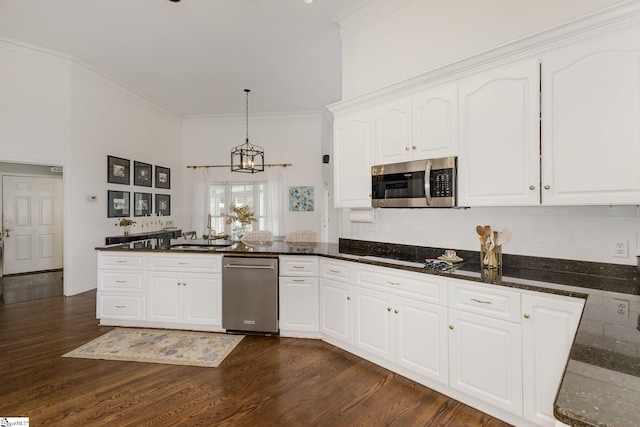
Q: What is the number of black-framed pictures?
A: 6